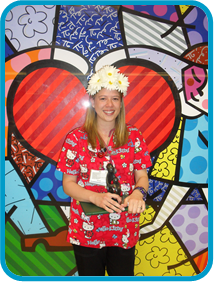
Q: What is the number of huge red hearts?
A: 1